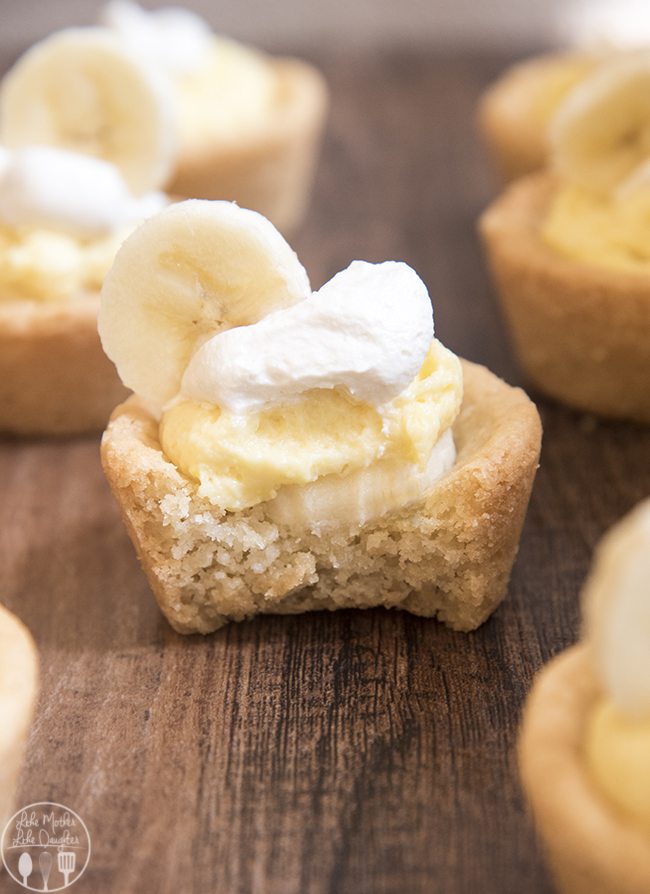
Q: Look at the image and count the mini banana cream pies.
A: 7